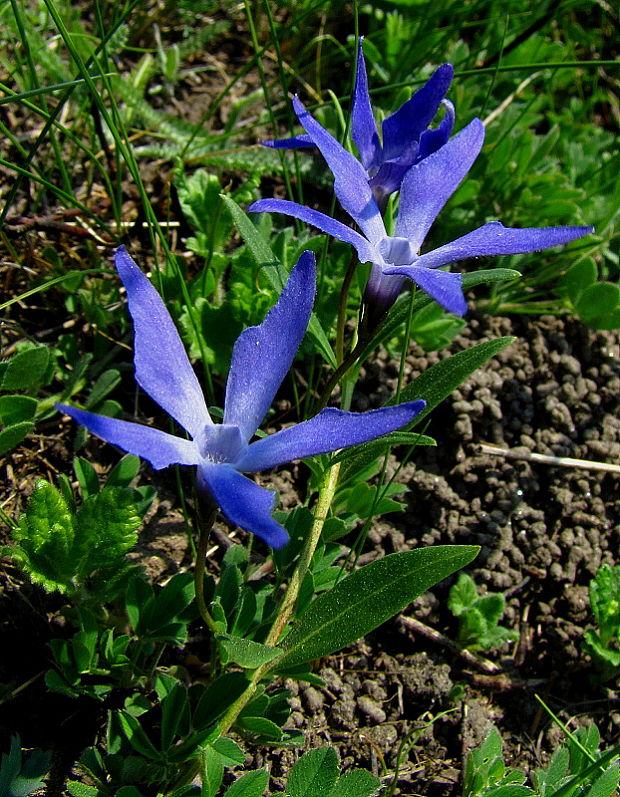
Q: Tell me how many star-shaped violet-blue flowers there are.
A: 3